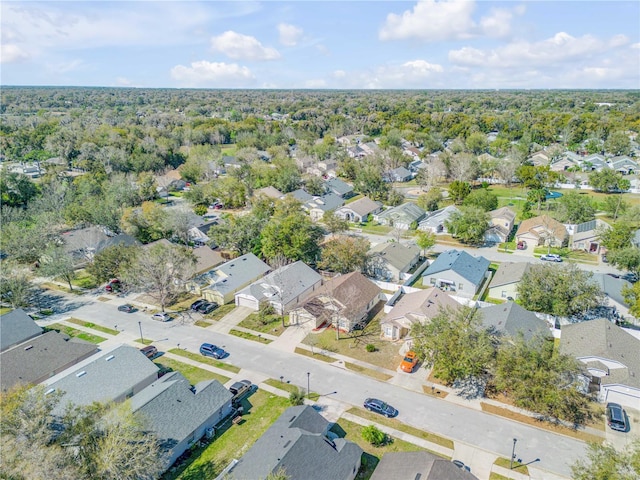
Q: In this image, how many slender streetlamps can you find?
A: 3